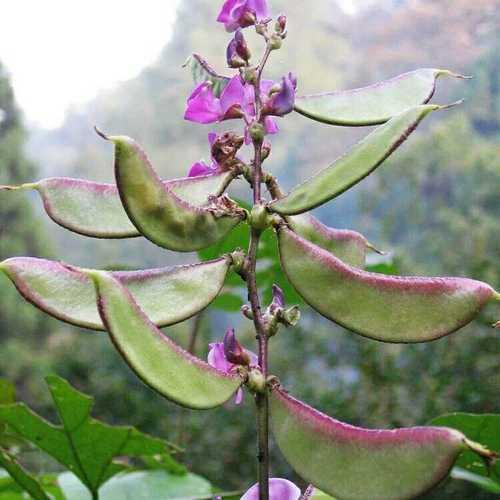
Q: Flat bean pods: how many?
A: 9